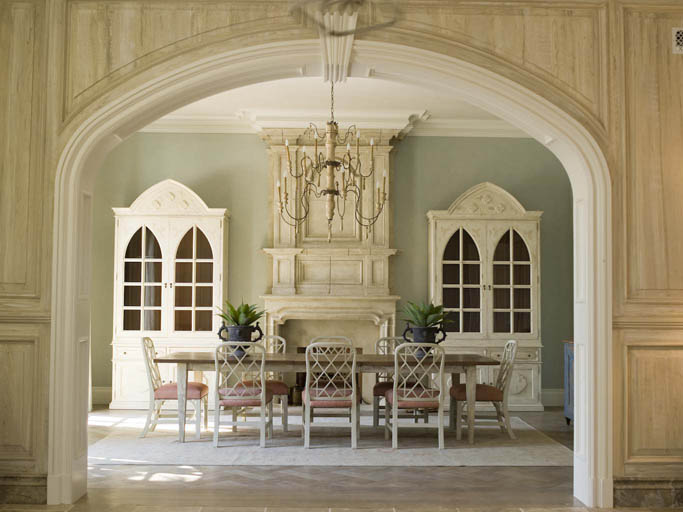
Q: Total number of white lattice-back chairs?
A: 8